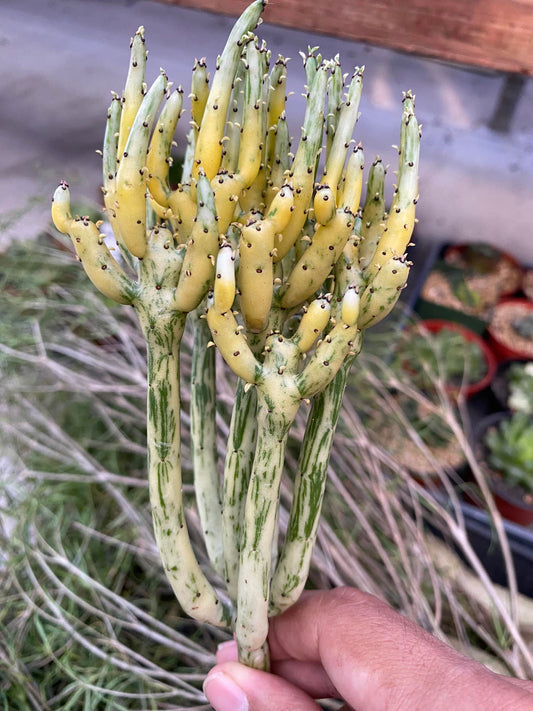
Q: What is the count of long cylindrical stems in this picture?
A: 5